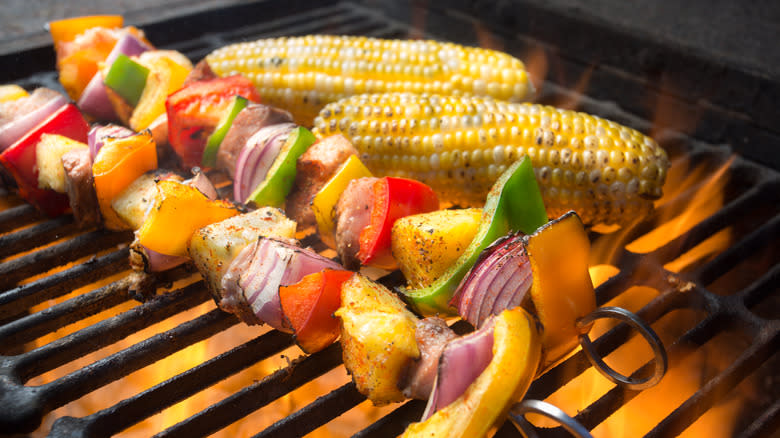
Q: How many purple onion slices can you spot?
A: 8